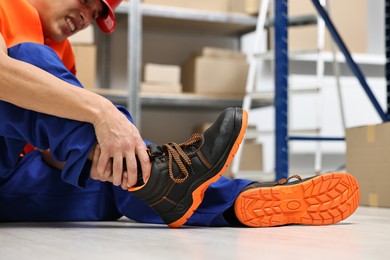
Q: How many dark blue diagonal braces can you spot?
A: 1